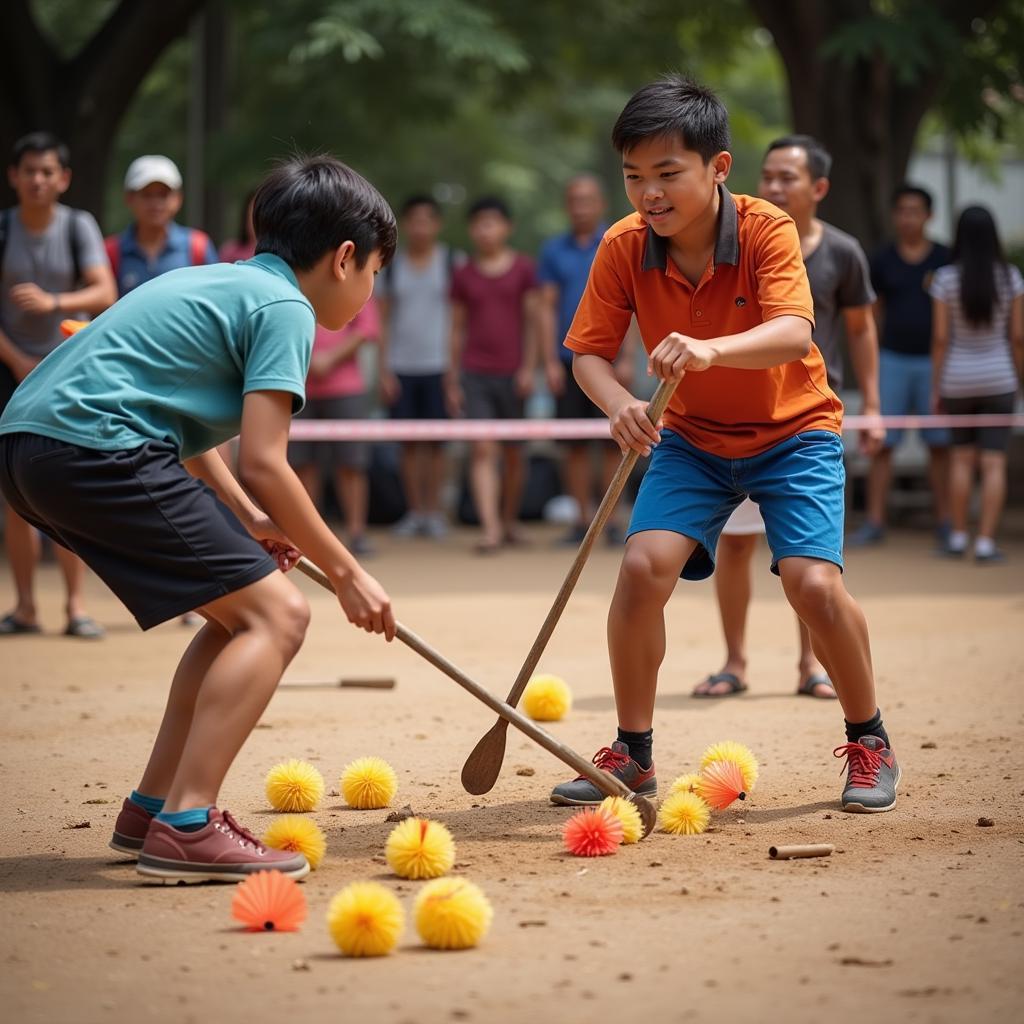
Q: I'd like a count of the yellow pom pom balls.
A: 11